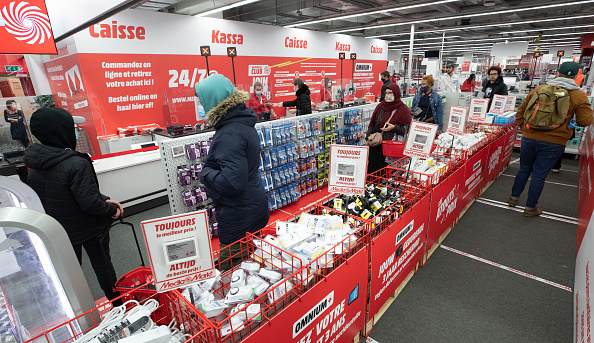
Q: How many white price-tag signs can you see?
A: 7